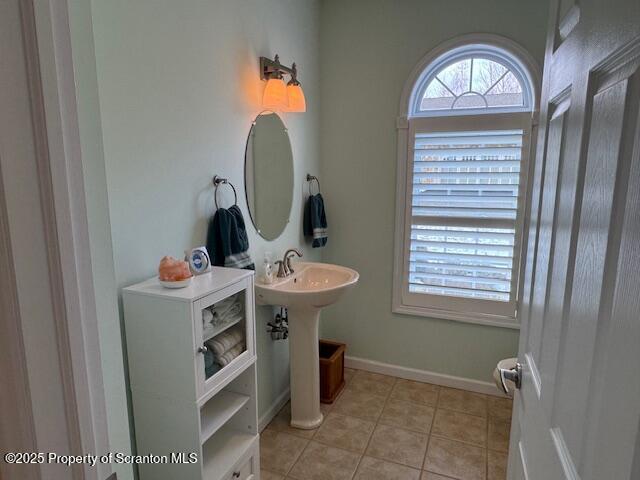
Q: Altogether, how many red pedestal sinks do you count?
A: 0